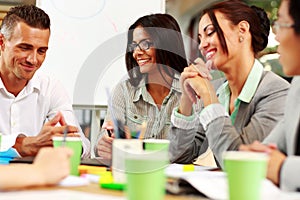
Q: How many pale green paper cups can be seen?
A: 4